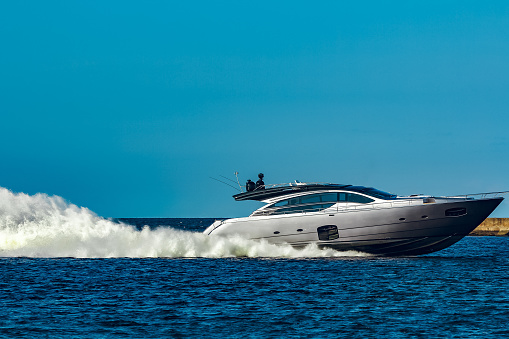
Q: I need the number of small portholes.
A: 4